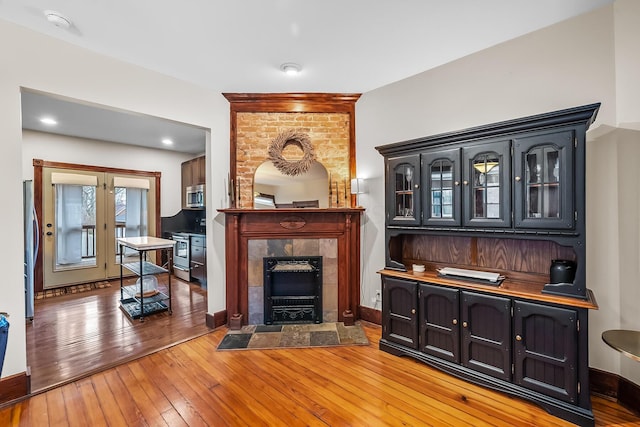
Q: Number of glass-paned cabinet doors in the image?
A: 4